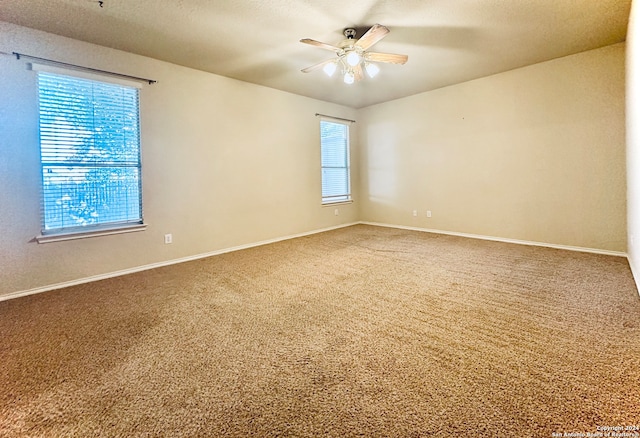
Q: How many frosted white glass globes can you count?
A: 4